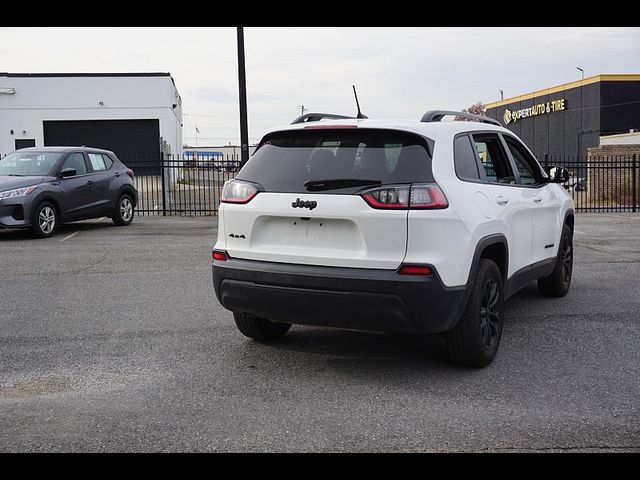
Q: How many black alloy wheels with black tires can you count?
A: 2